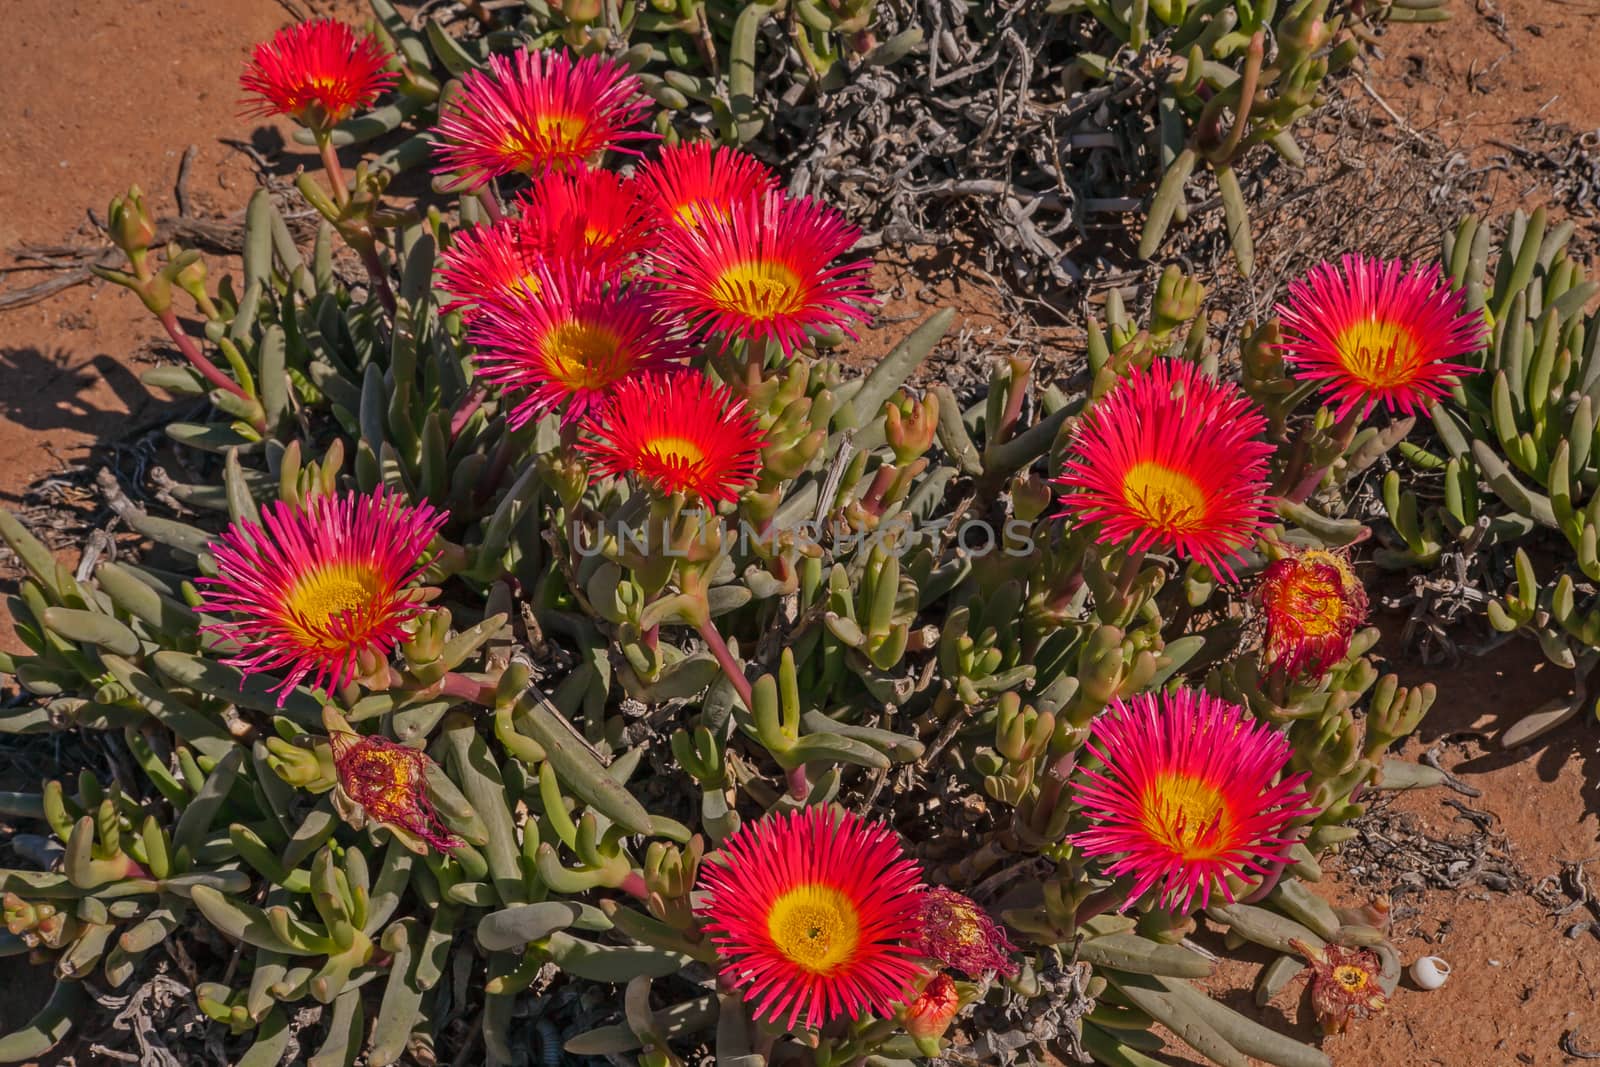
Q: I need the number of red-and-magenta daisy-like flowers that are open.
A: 13